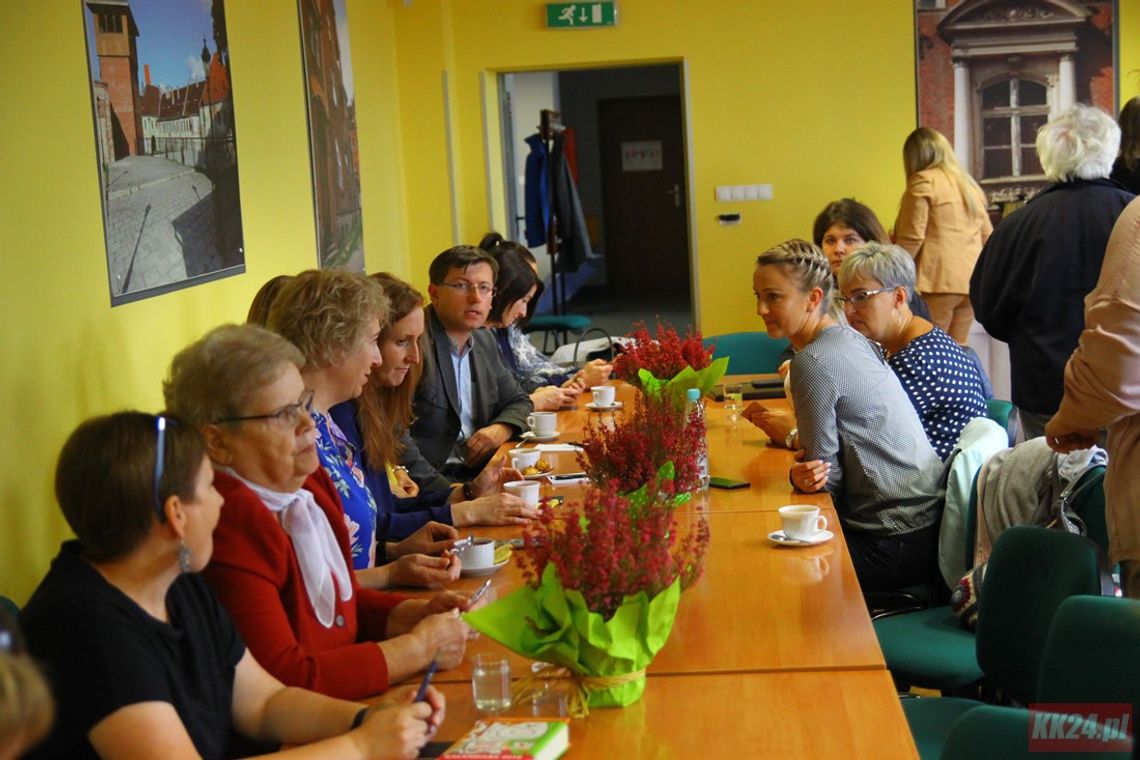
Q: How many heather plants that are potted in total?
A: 3